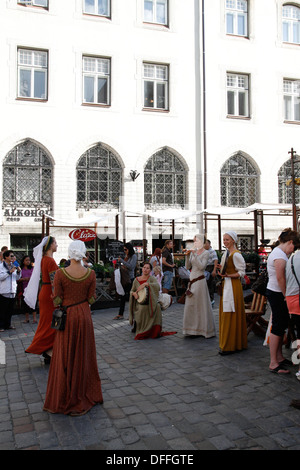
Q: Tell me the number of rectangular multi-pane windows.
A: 10